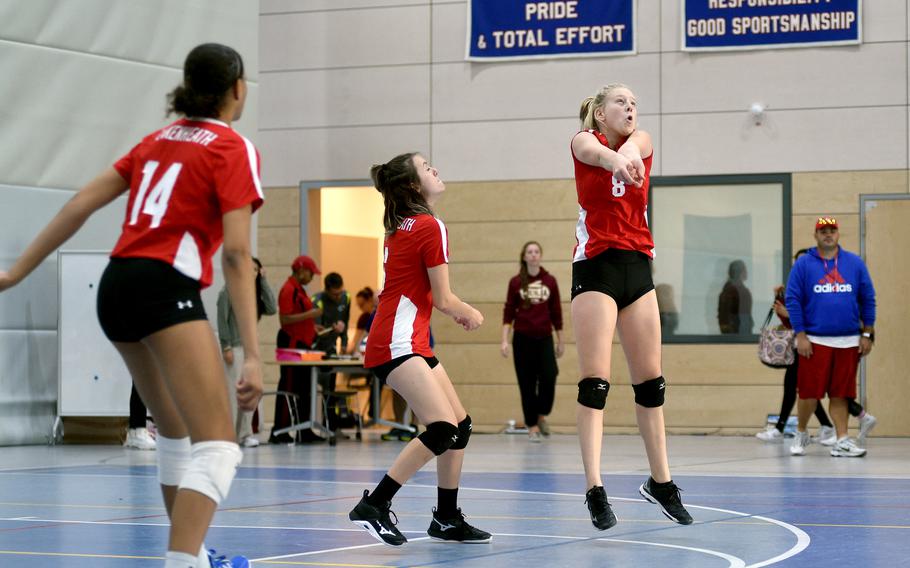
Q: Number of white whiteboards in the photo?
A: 1